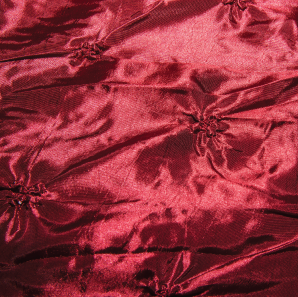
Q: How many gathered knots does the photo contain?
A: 5